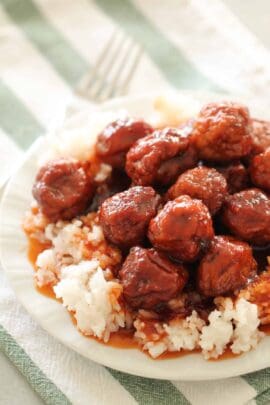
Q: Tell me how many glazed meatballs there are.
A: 13